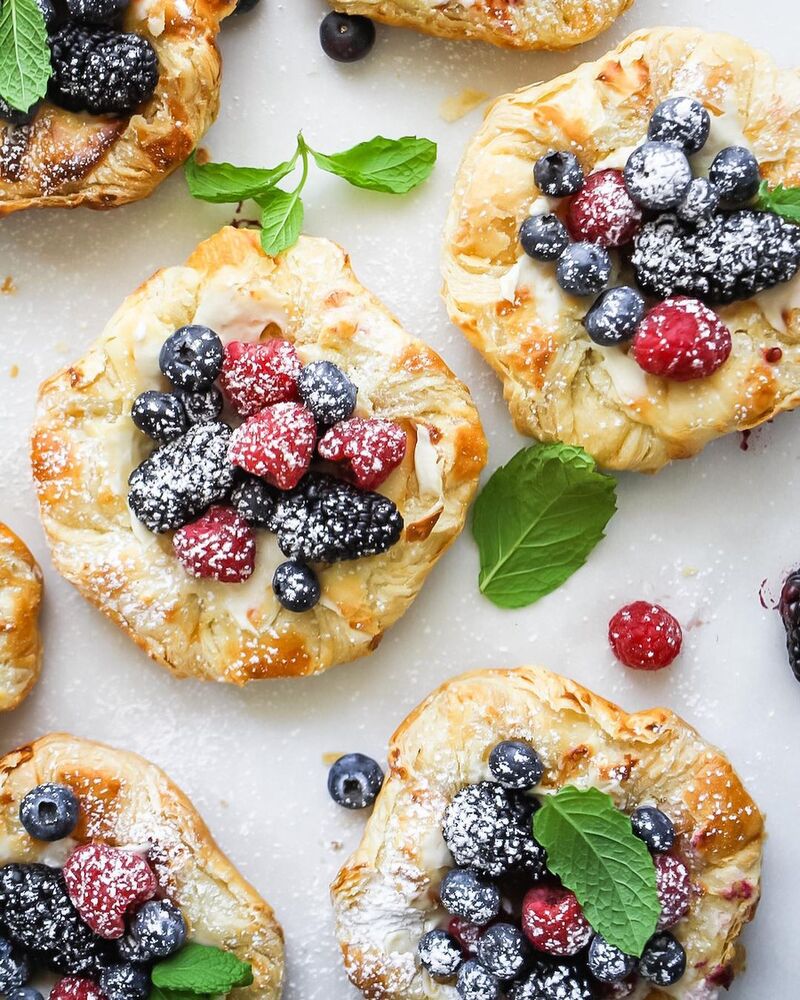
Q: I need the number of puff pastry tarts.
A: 7